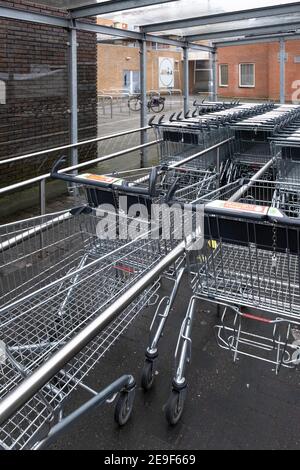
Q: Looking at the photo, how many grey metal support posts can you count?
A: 5